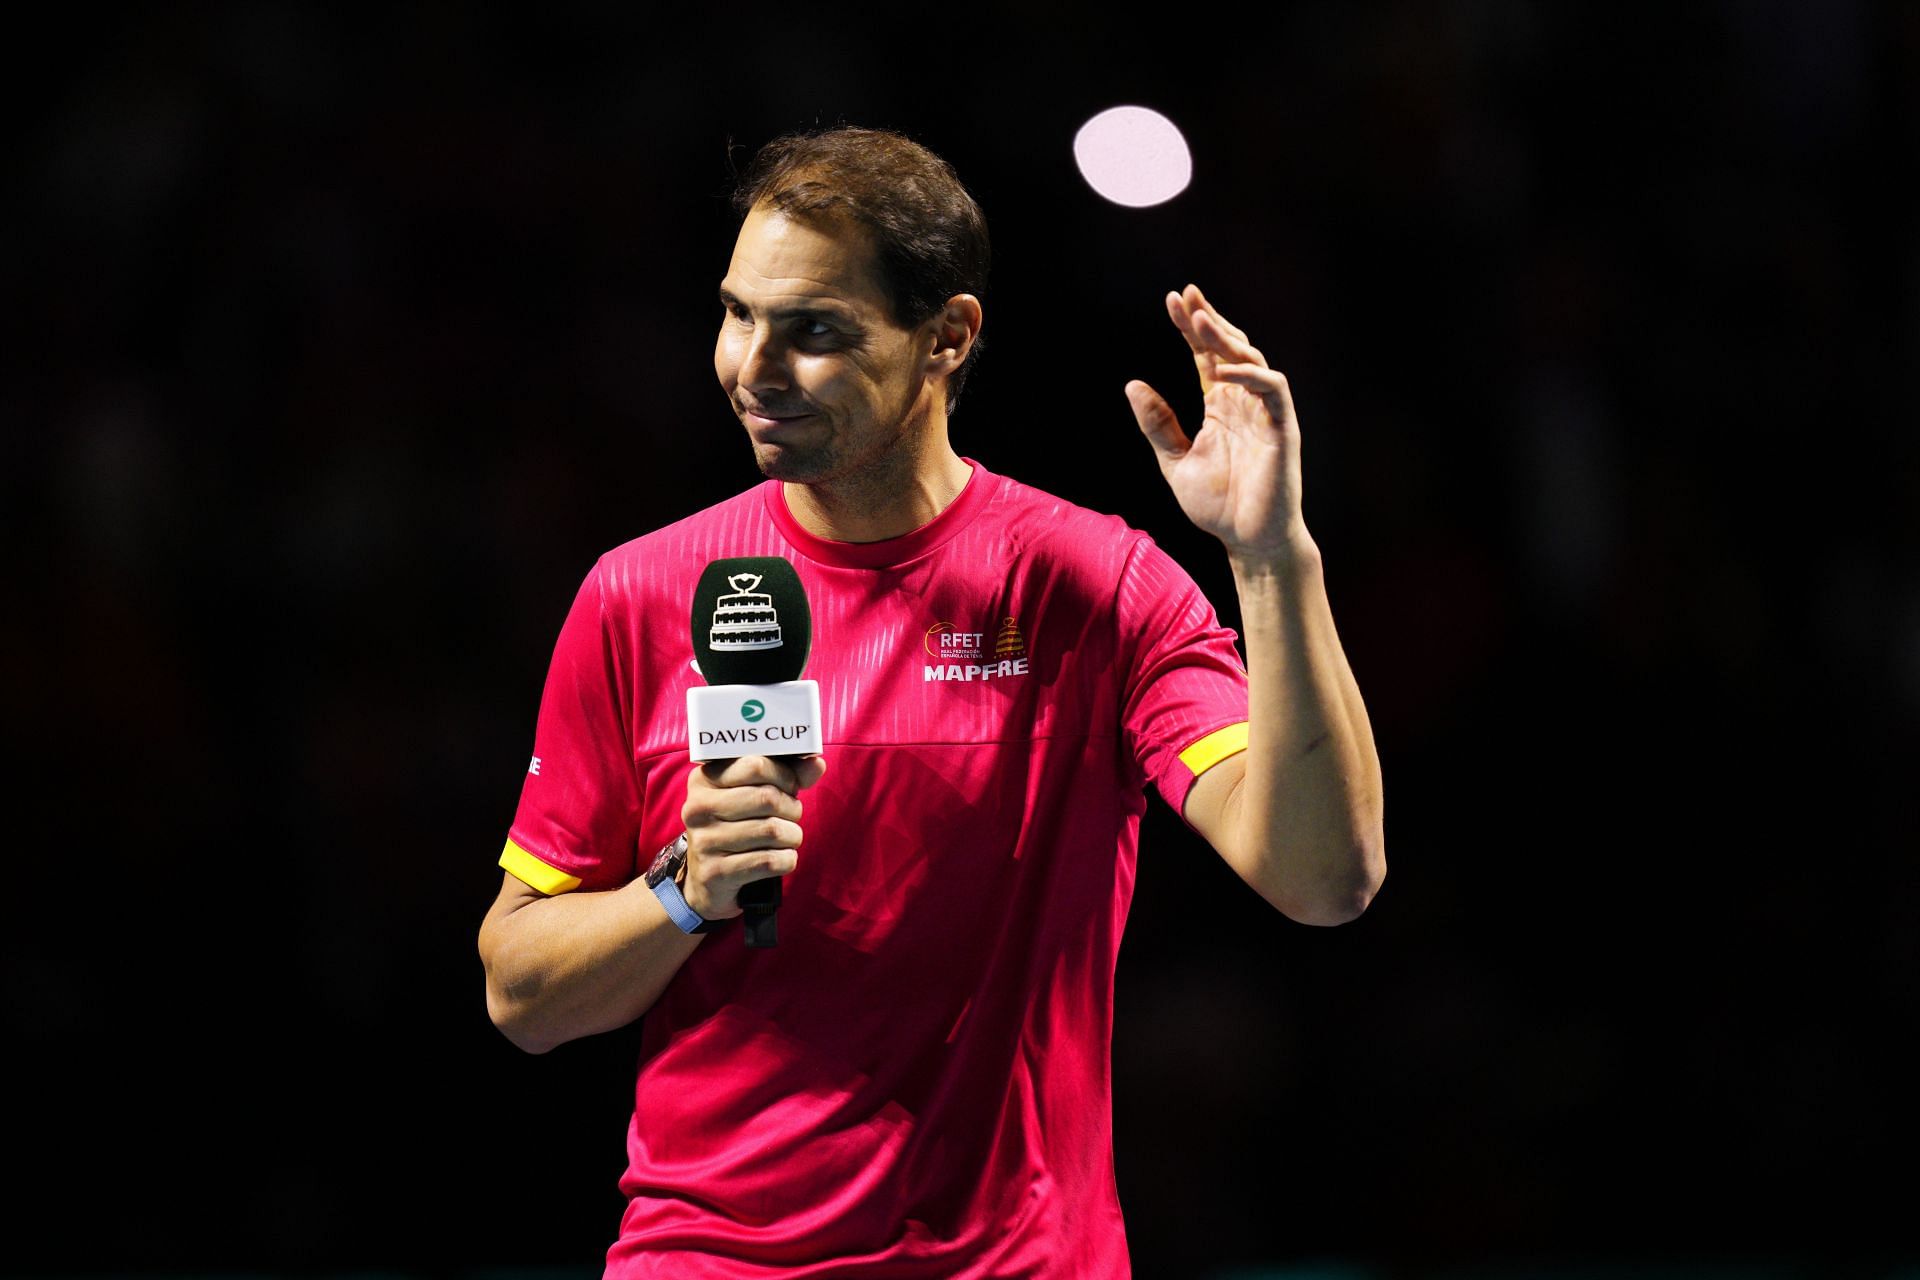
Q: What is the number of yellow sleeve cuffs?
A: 2